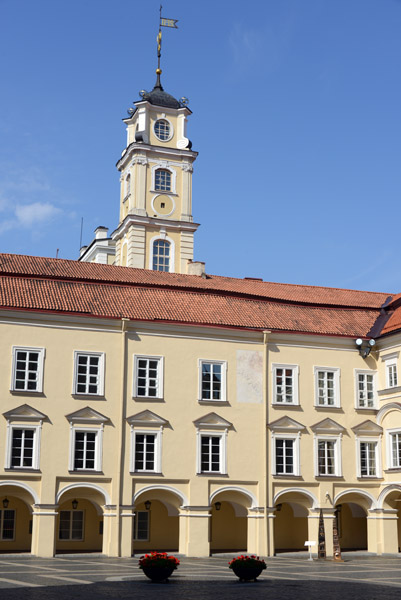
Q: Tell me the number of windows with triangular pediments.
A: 7